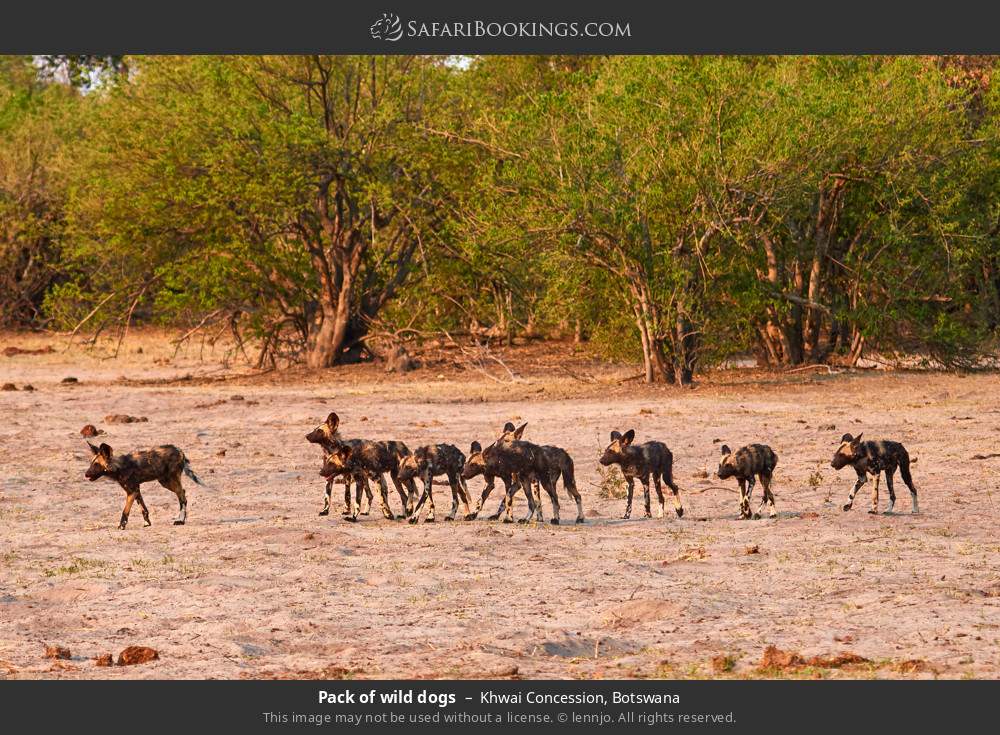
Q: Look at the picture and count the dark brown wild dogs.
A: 9